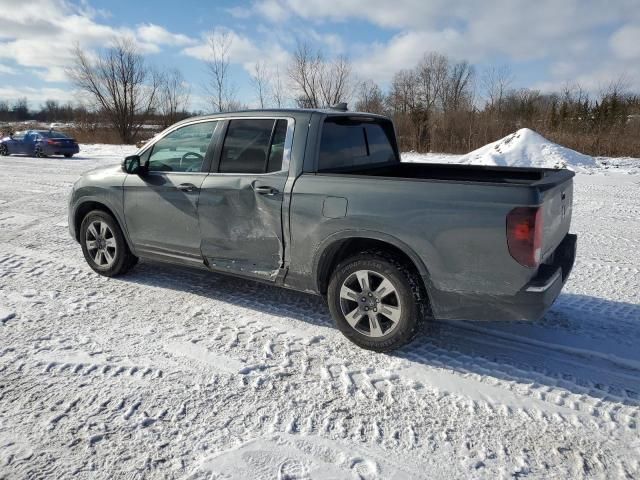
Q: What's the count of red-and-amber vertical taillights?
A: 1